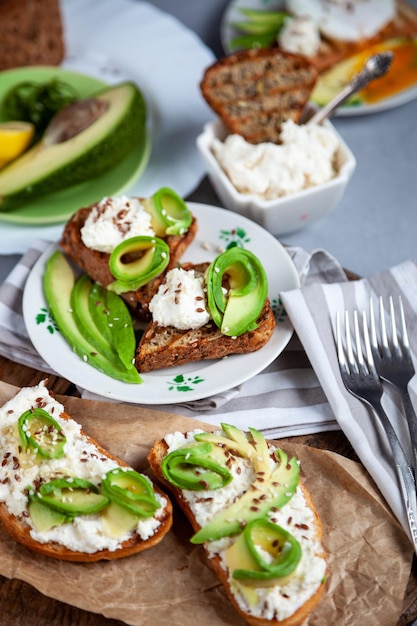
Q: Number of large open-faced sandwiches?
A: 2